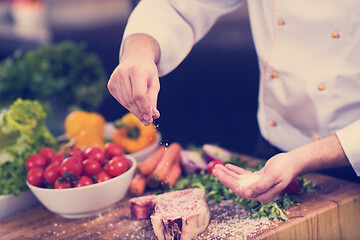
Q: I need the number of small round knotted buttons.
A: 6